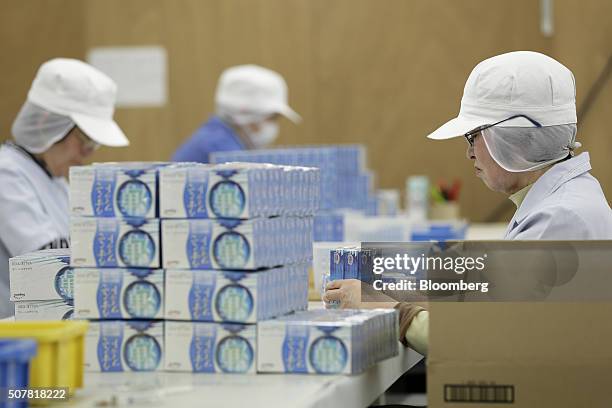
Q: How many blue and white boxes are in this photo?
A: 11